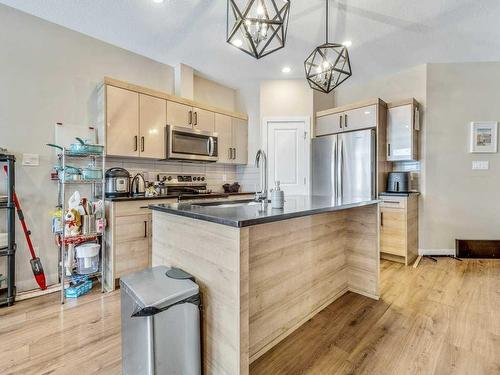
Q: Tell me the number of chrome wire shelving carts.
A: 1